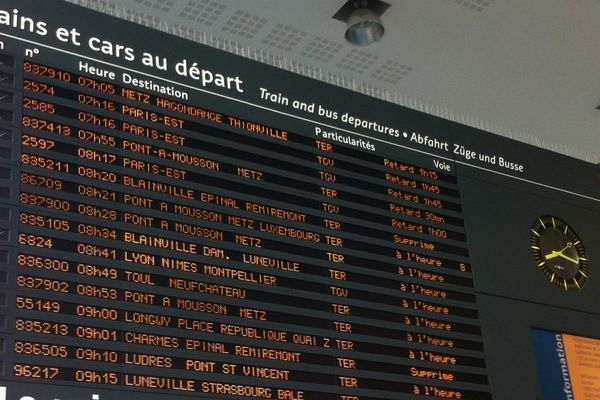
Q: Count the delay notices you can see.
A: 5